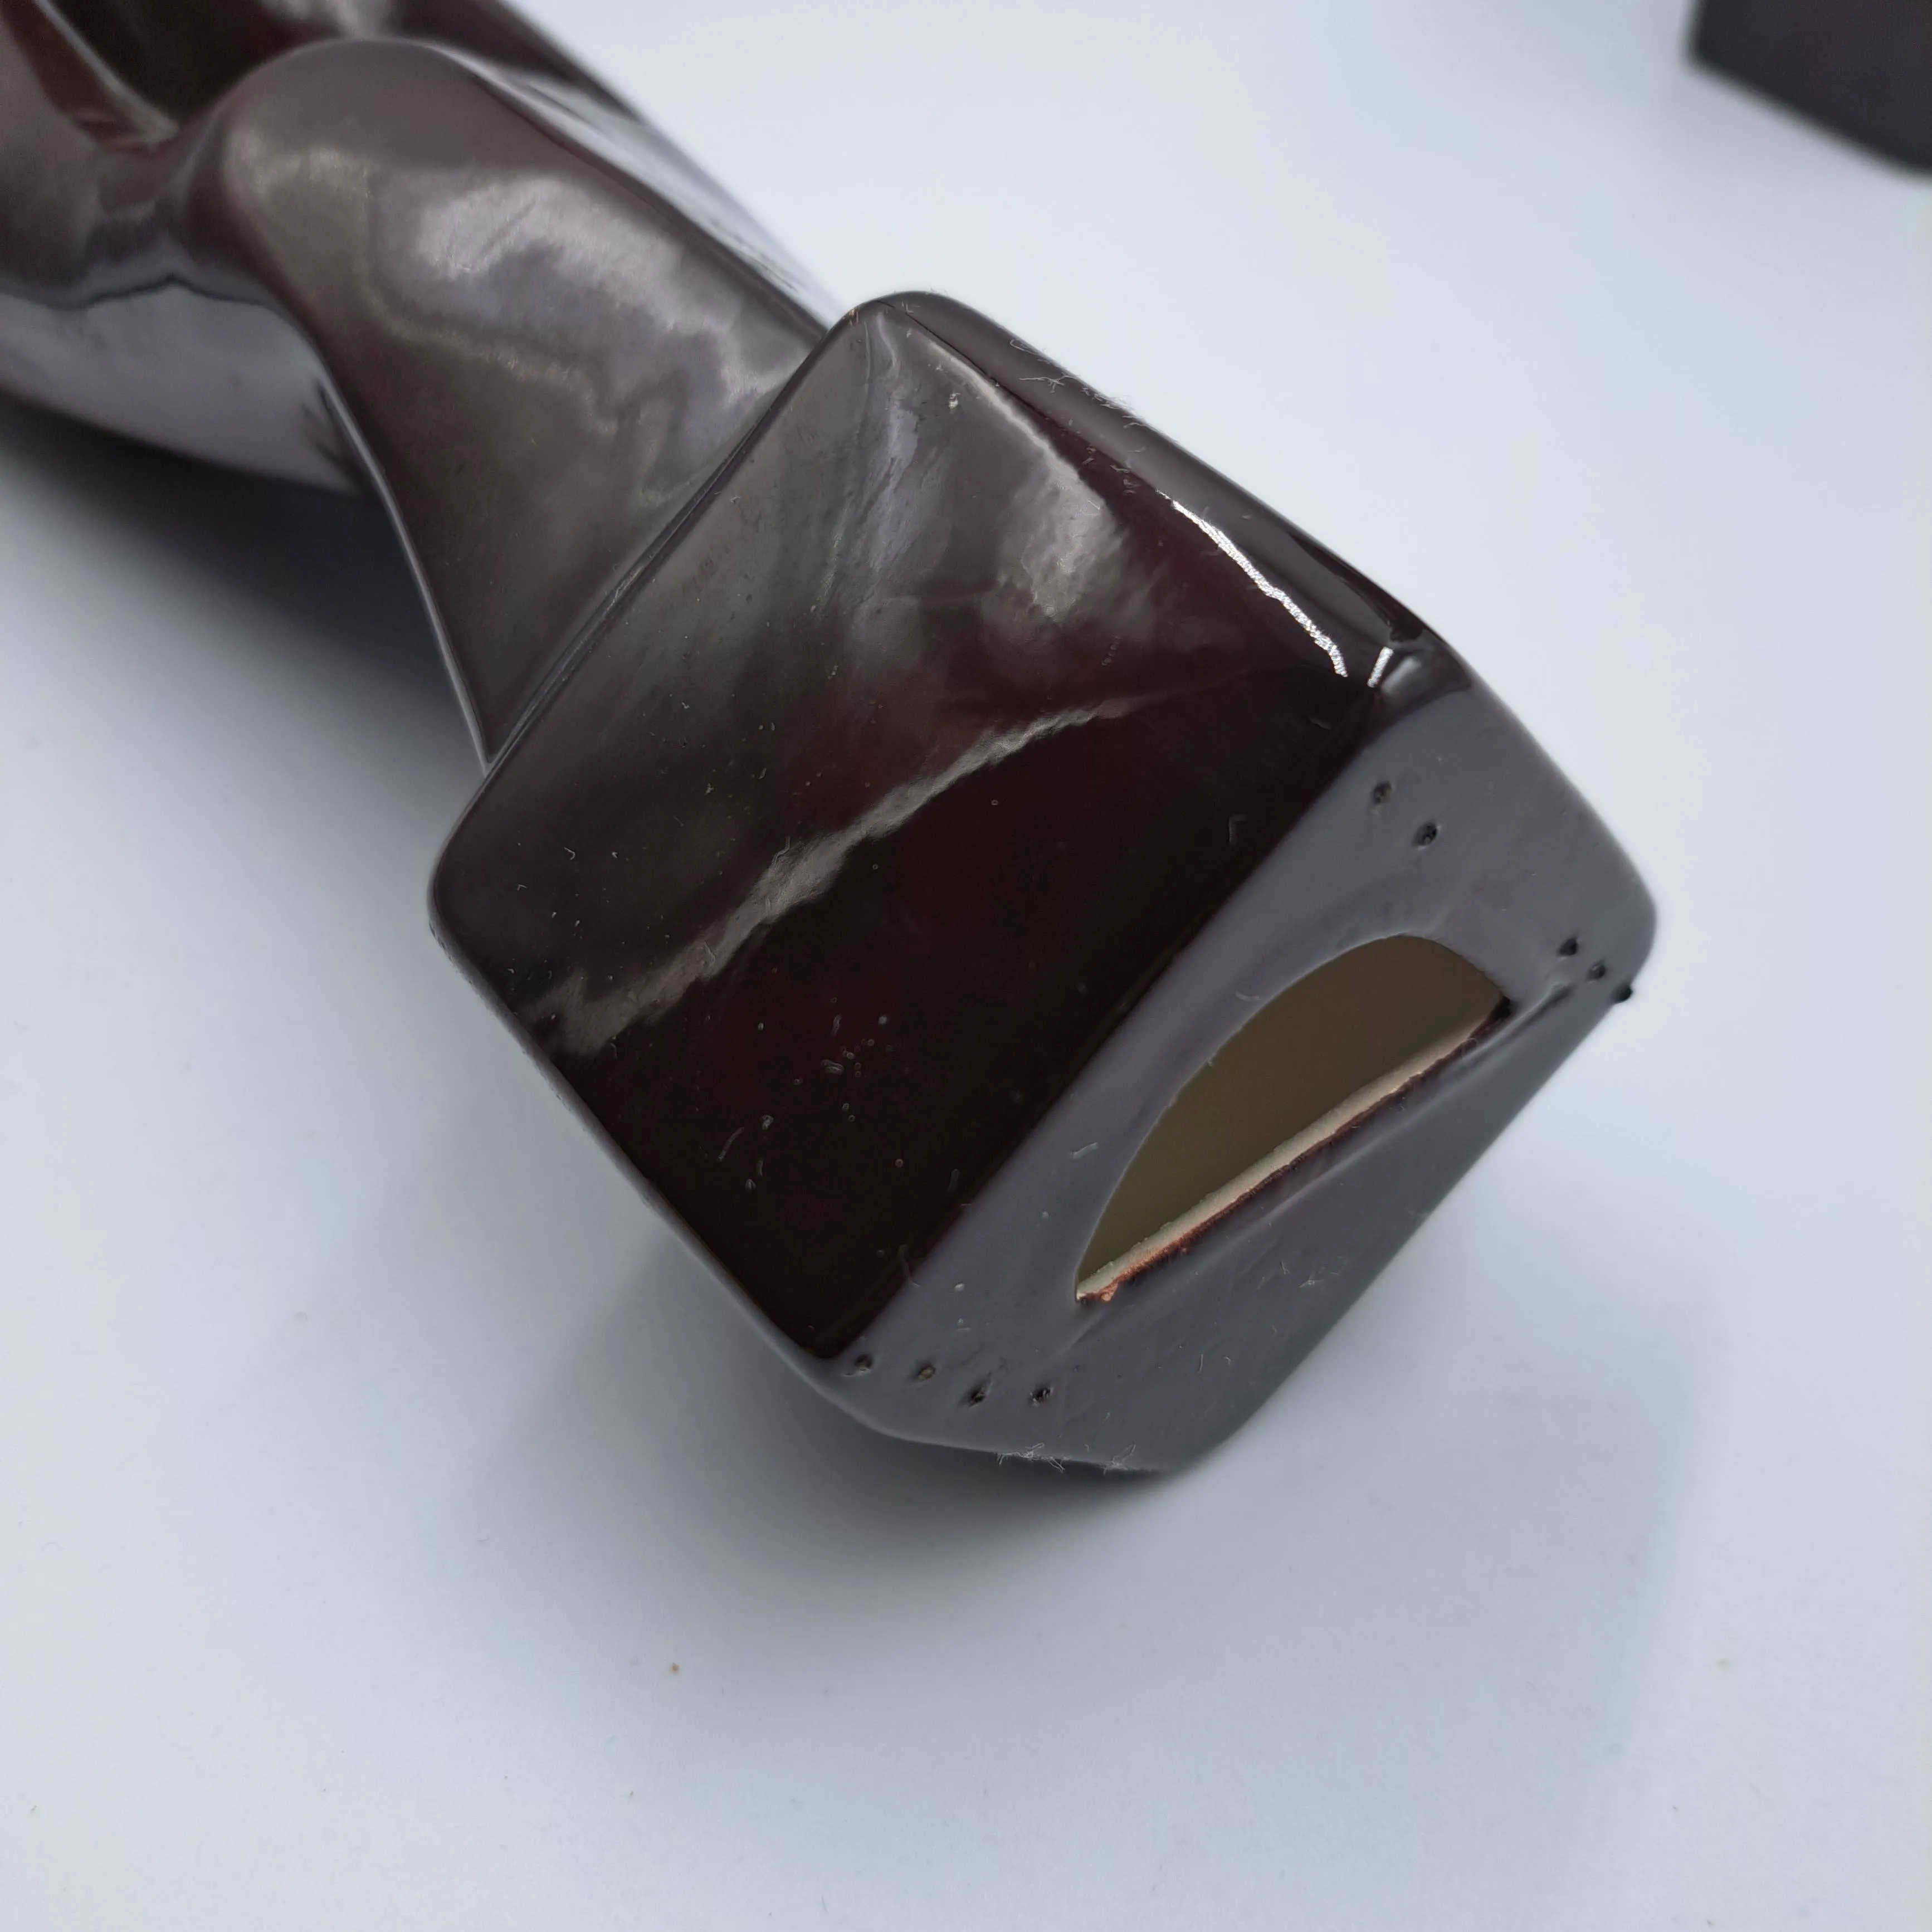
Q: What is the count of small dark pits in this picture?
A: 9